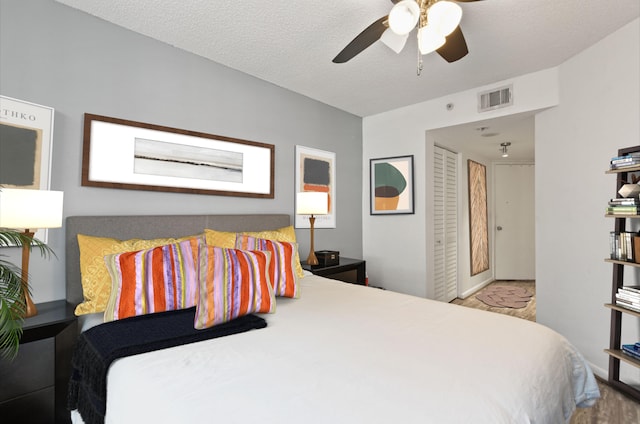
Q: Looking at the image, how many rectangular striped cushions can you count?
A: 3